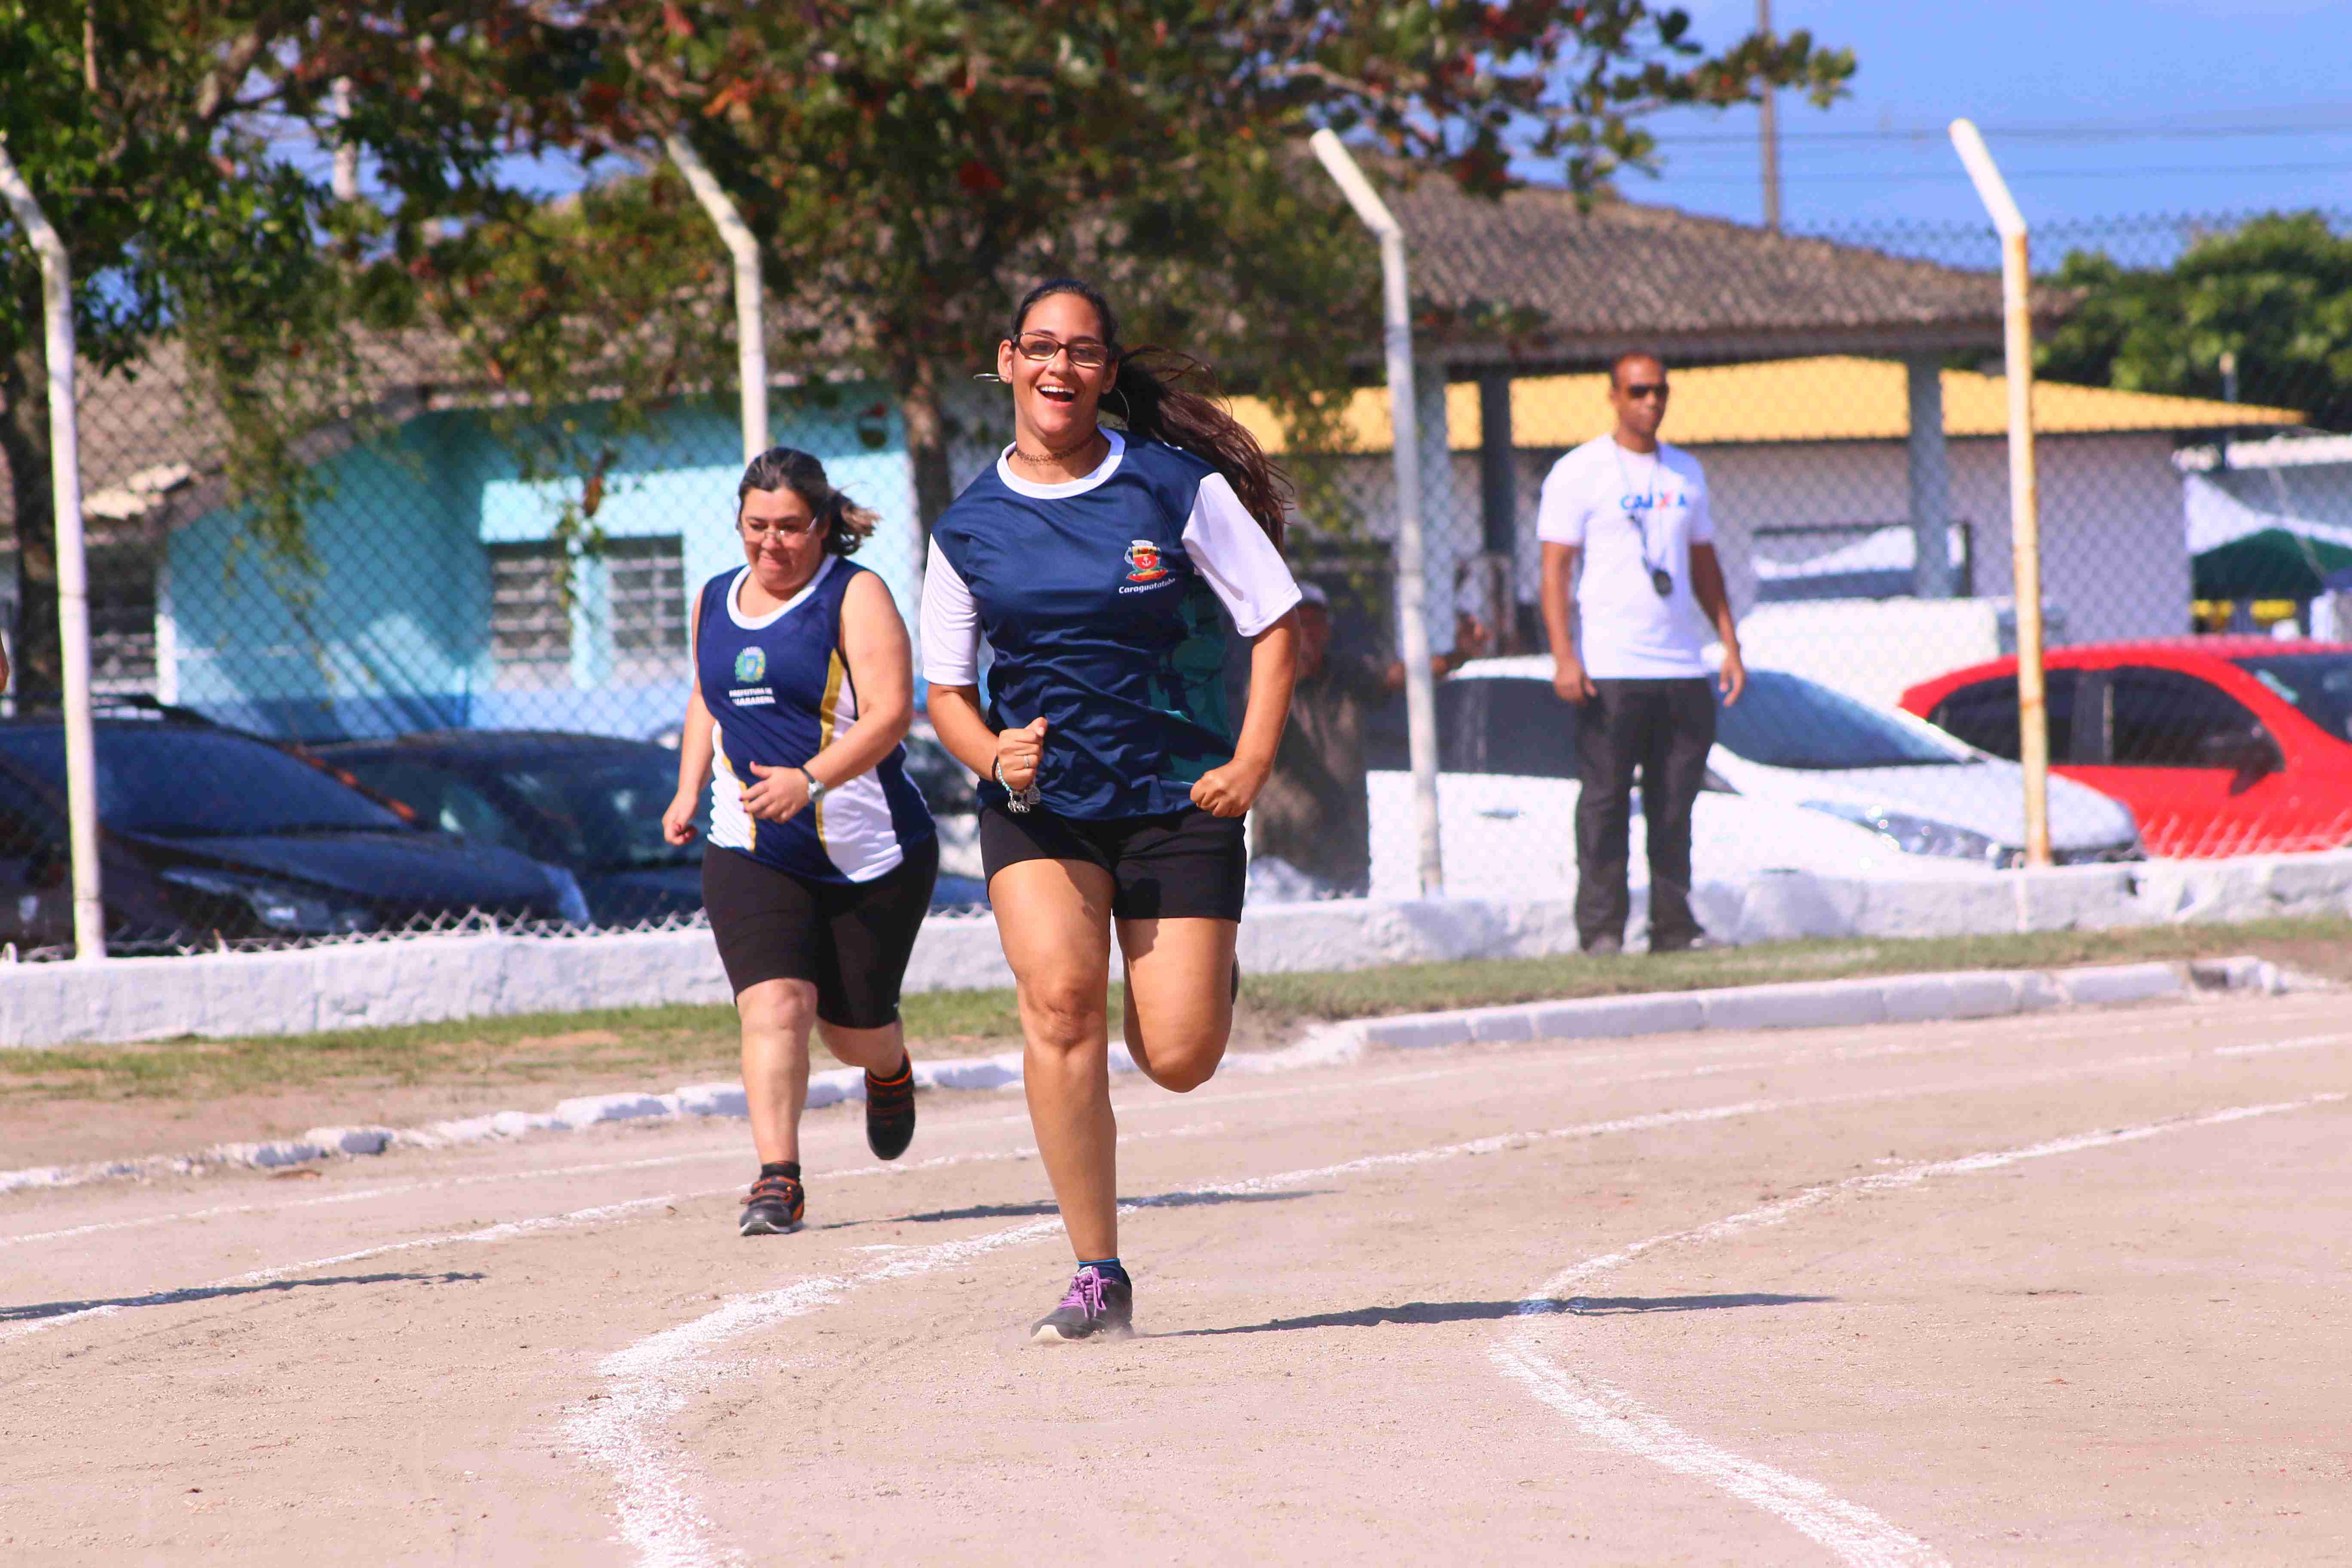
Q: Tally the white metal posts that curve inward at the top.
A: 4